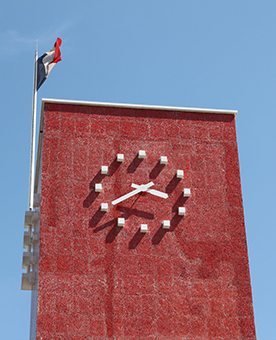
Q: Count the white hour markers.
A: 12